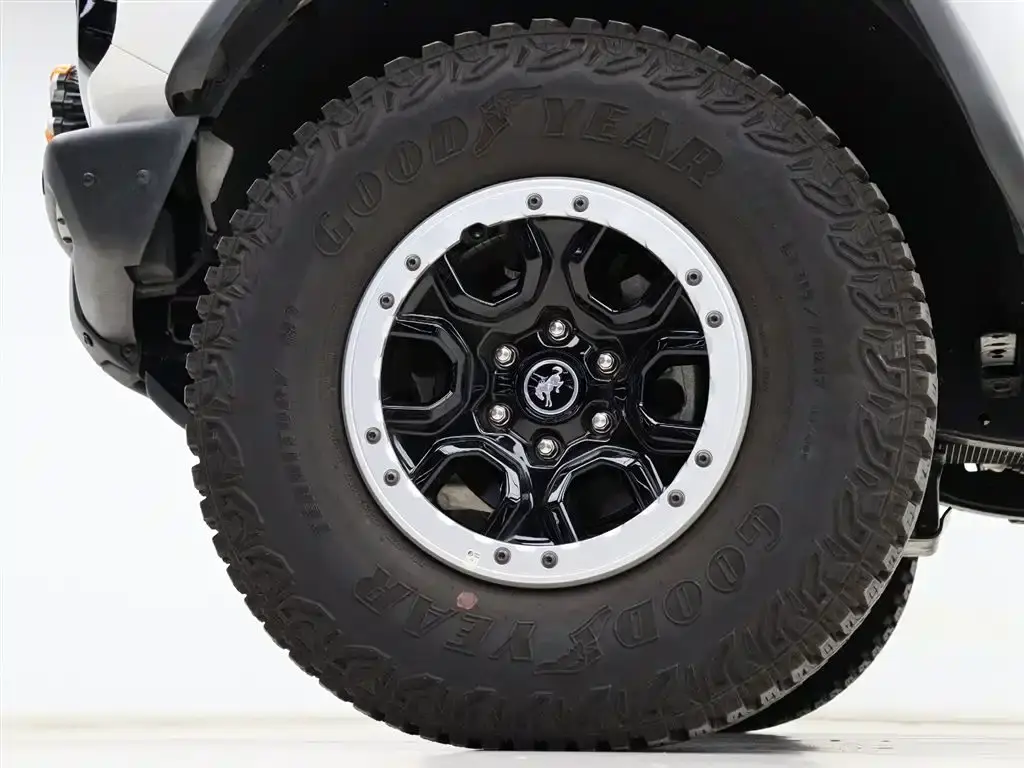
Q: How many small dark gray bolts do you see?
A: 12